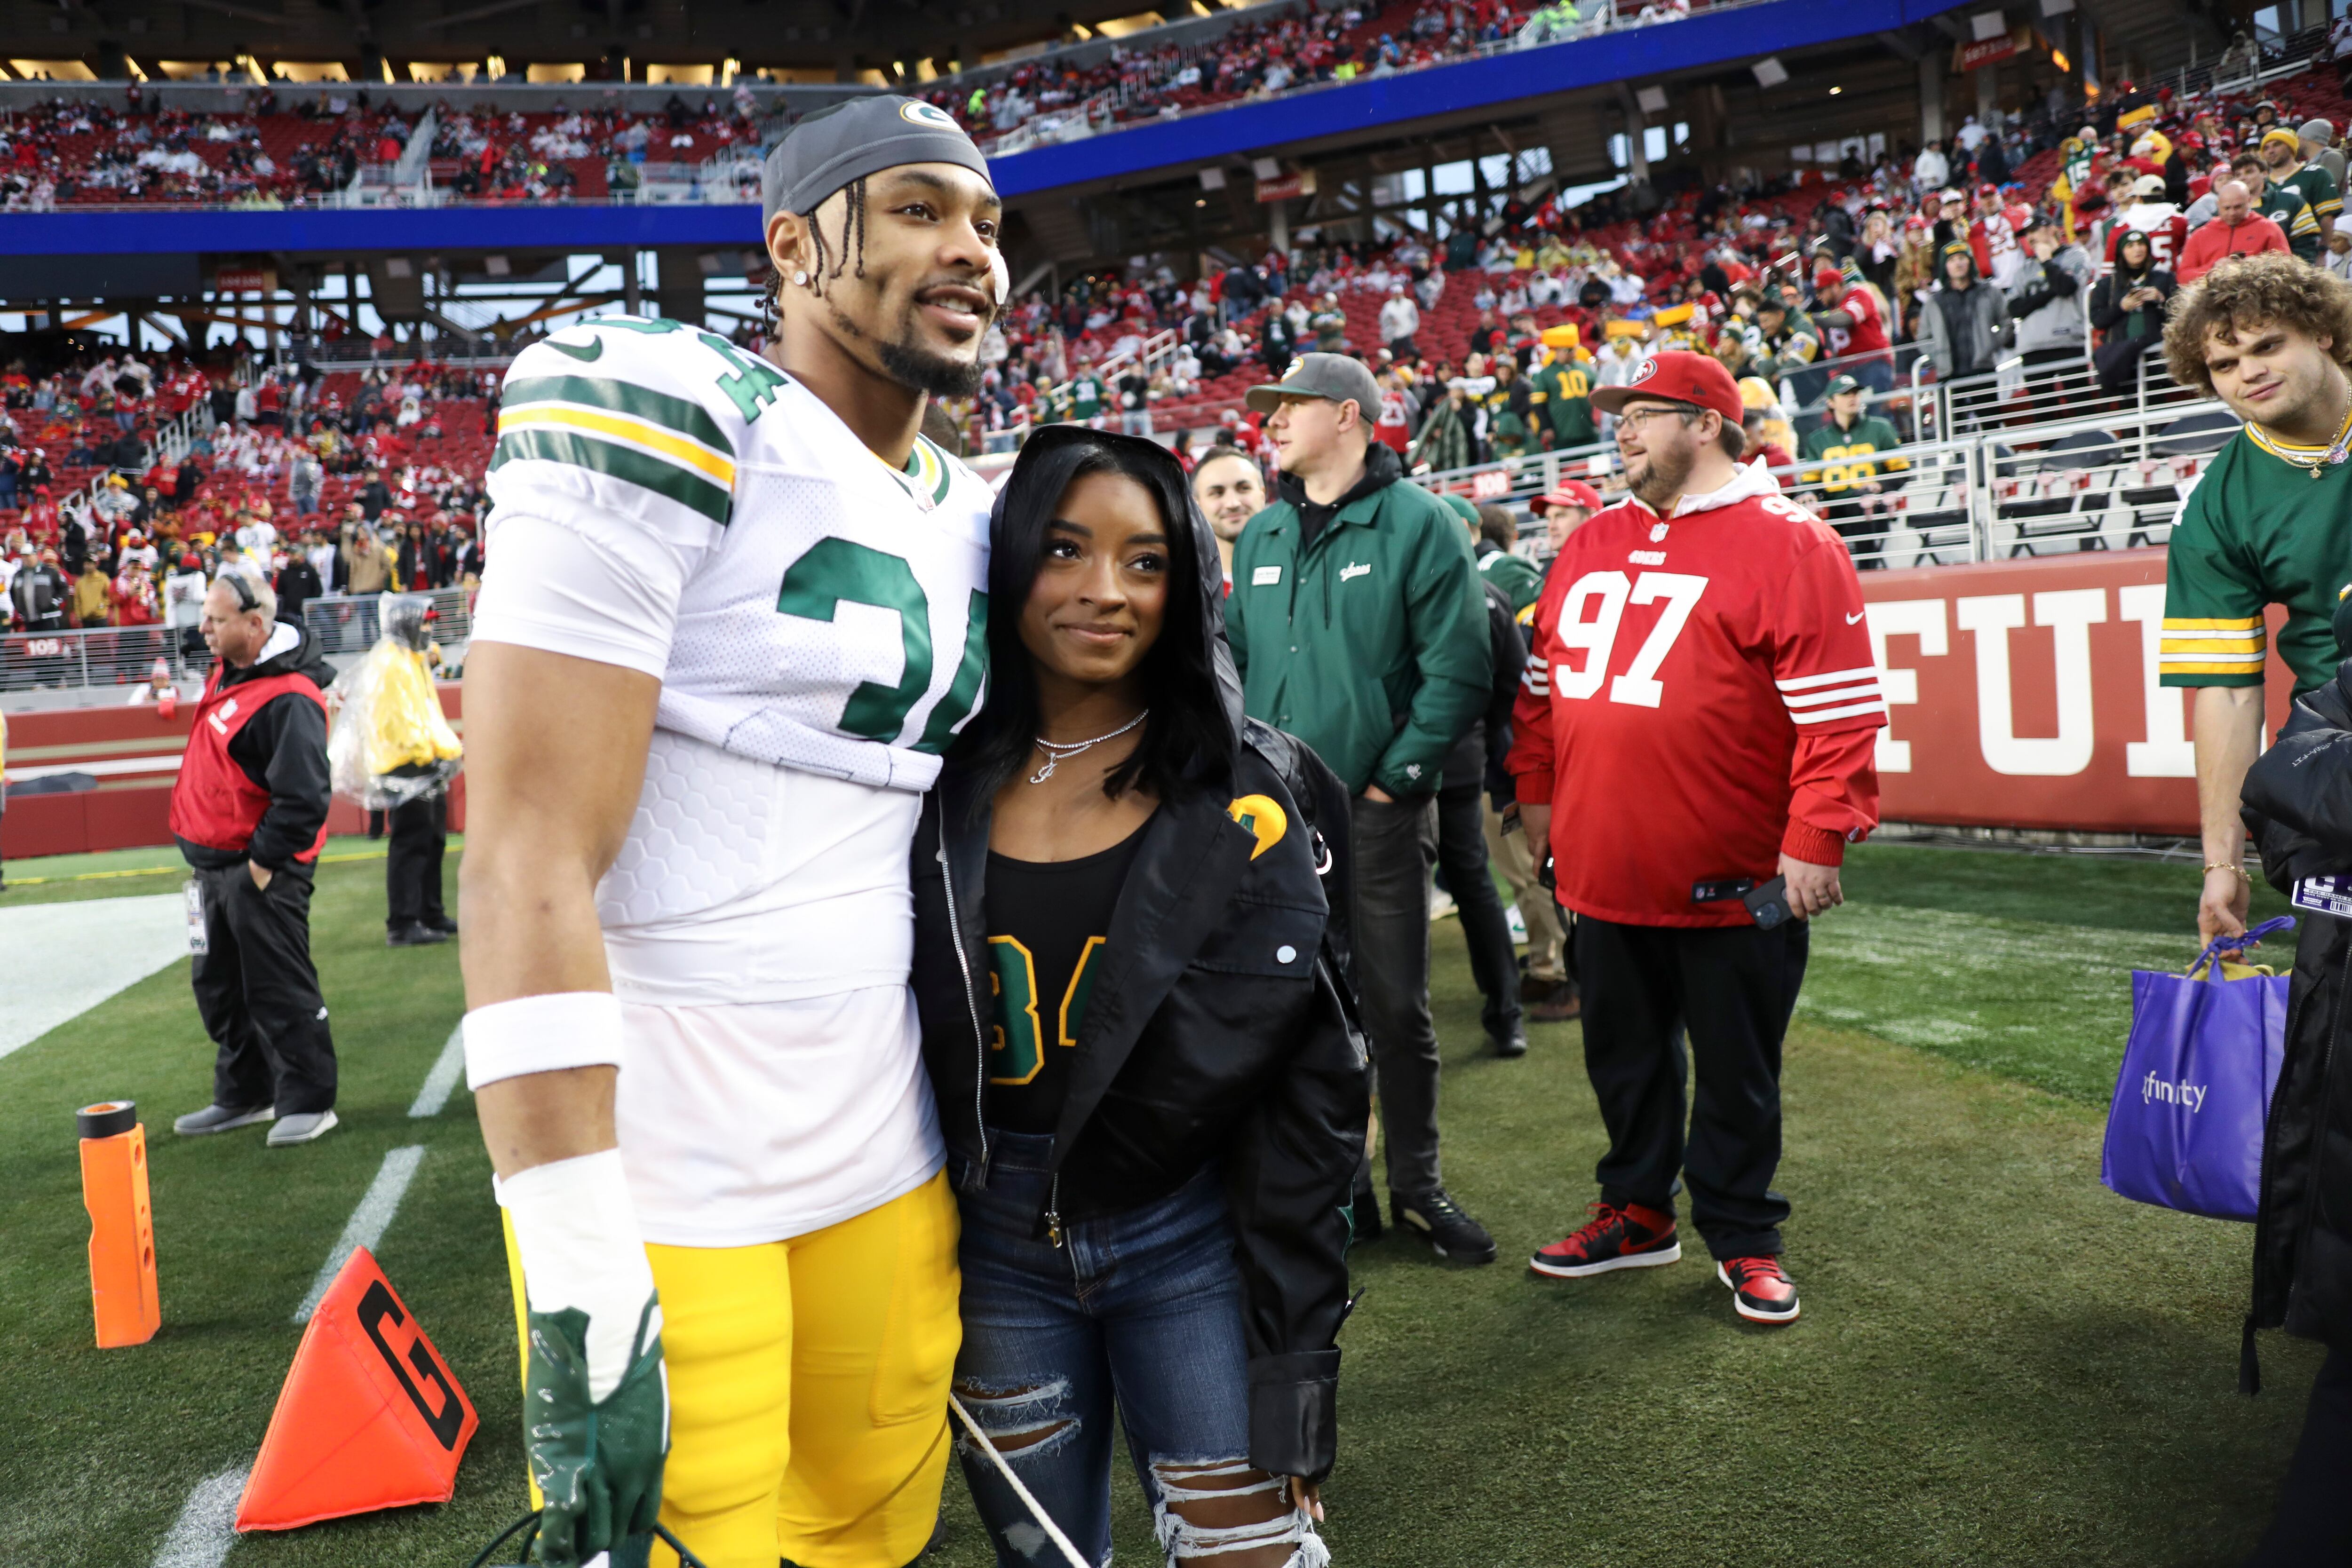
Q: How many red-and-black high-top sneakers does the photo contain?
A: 2